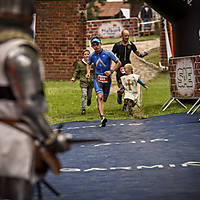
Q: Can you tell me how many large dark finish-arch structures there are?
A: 1